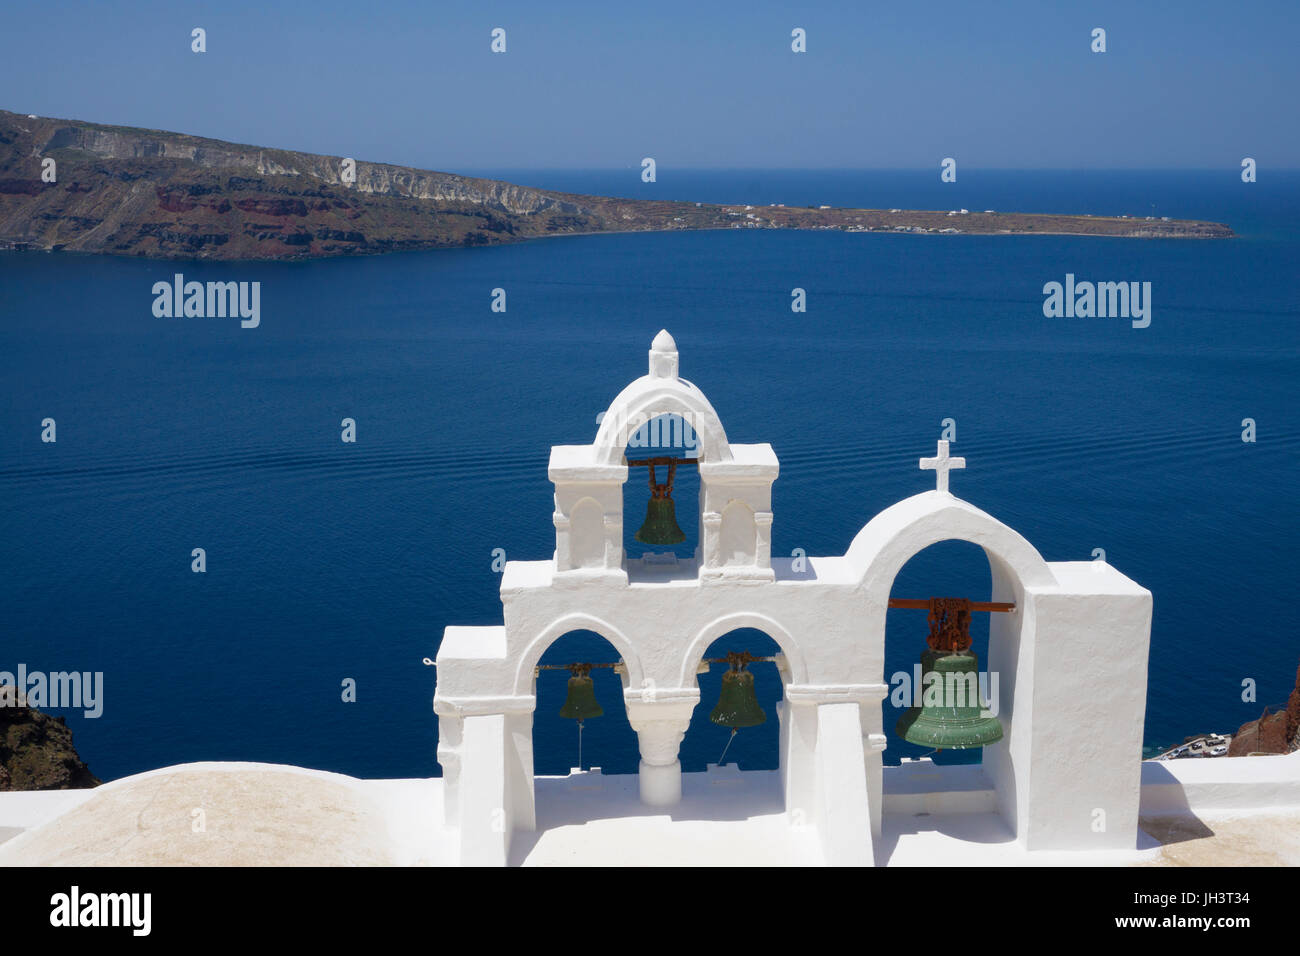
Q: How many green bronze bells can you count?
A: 4